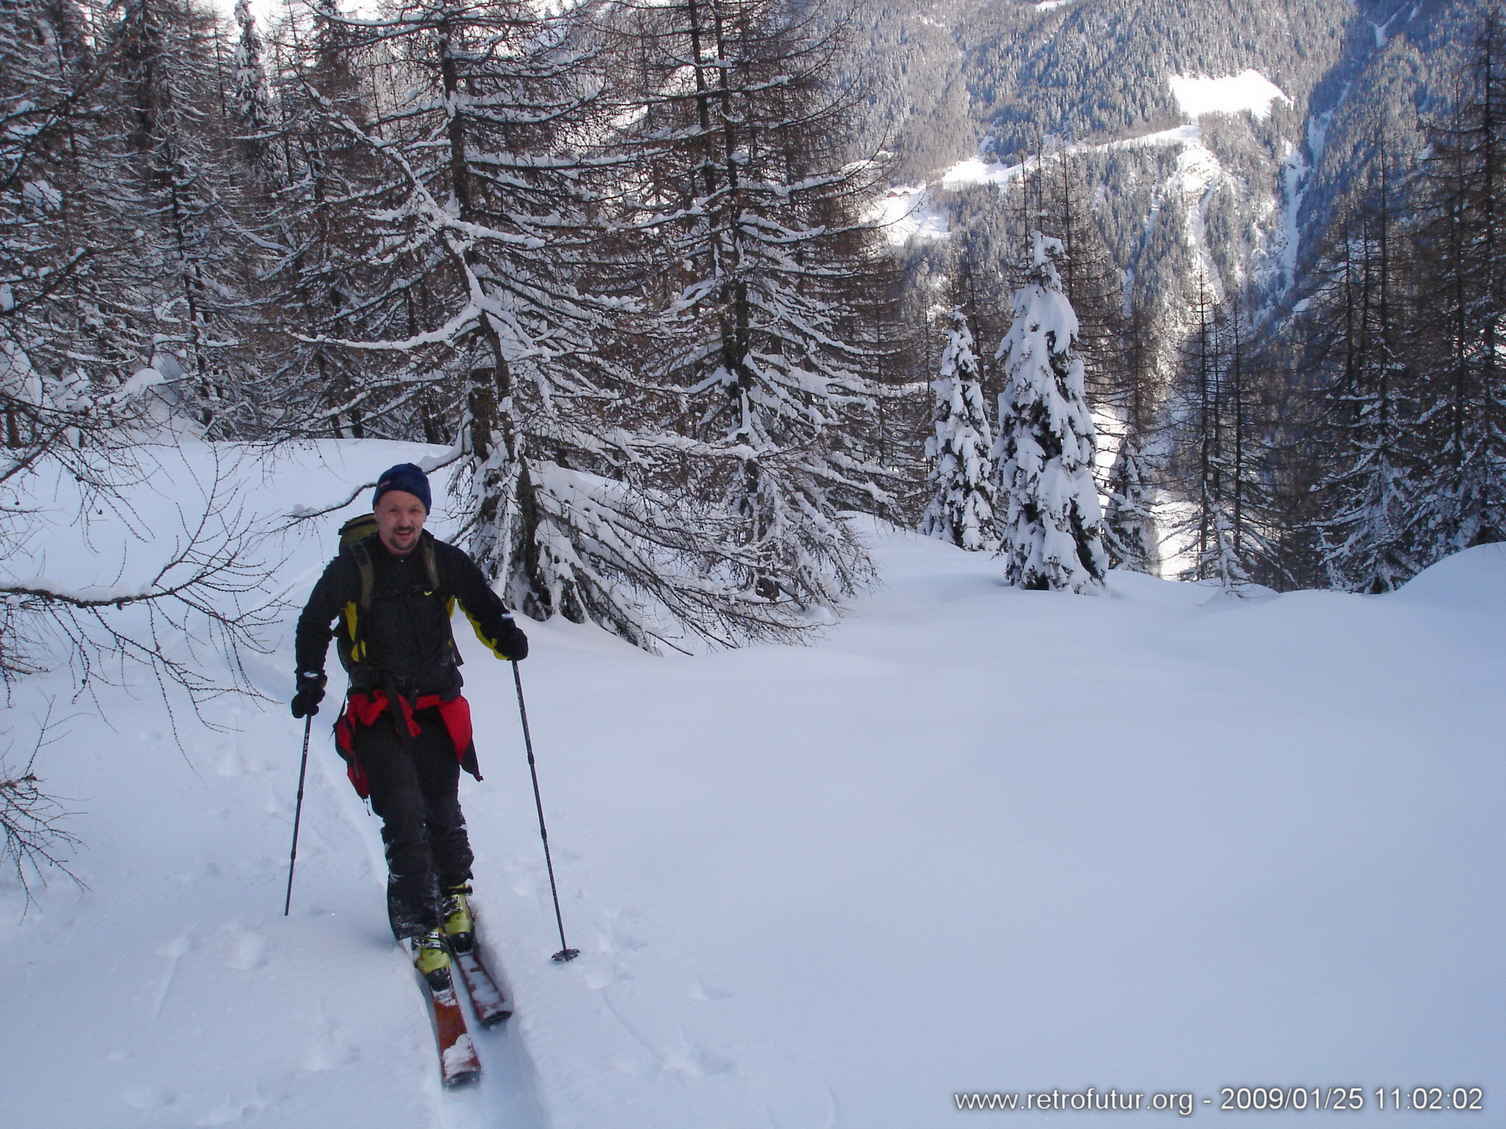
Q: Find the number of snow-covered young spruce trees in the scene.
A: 2